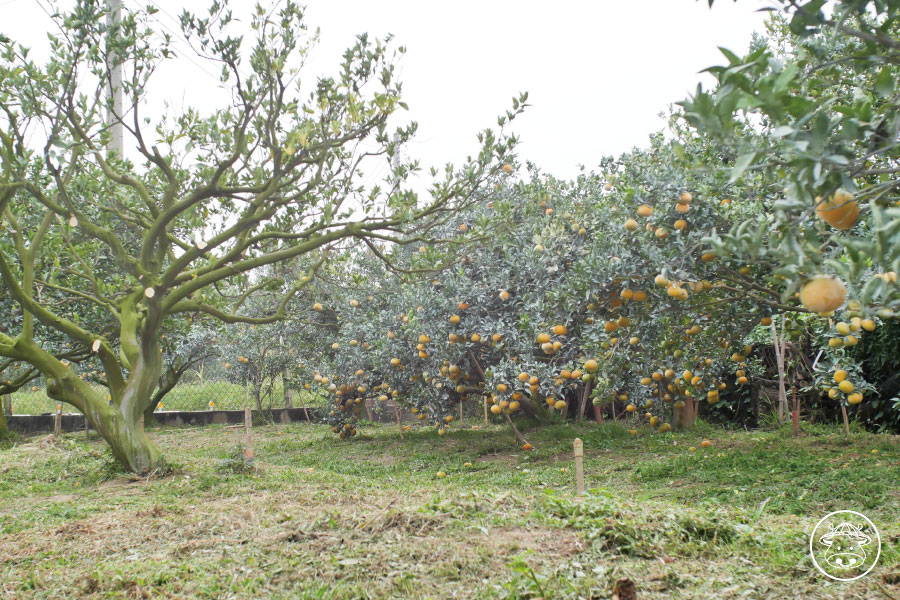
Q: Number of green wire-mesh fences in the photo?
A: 1